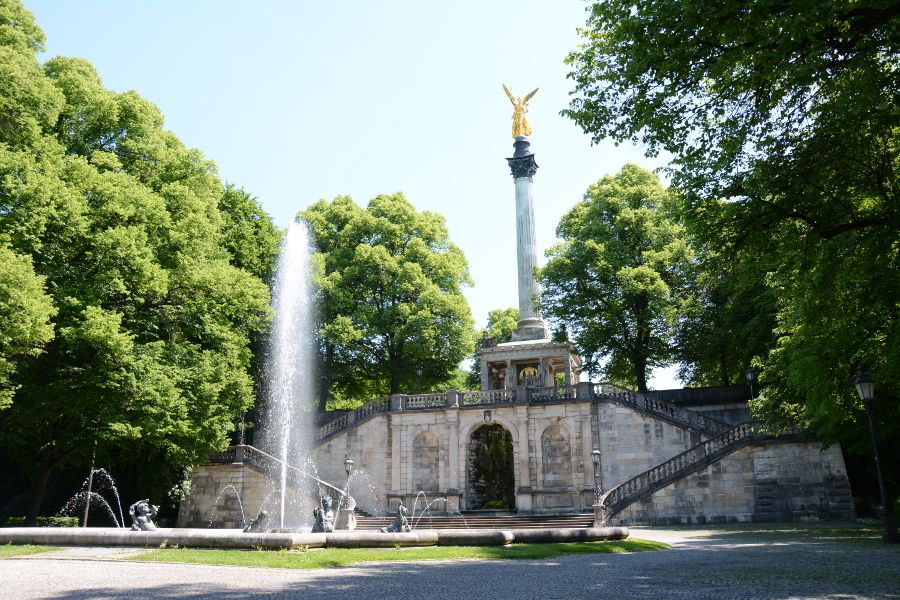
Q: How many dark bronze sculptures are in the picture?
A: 4